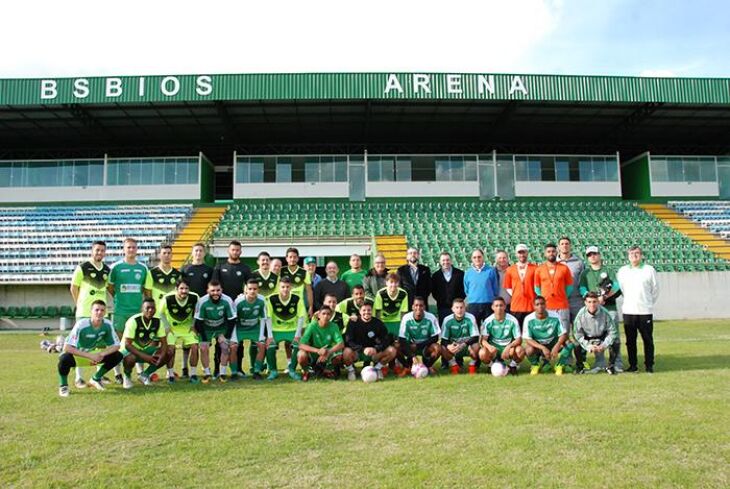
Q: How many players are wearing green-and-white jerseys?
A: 8